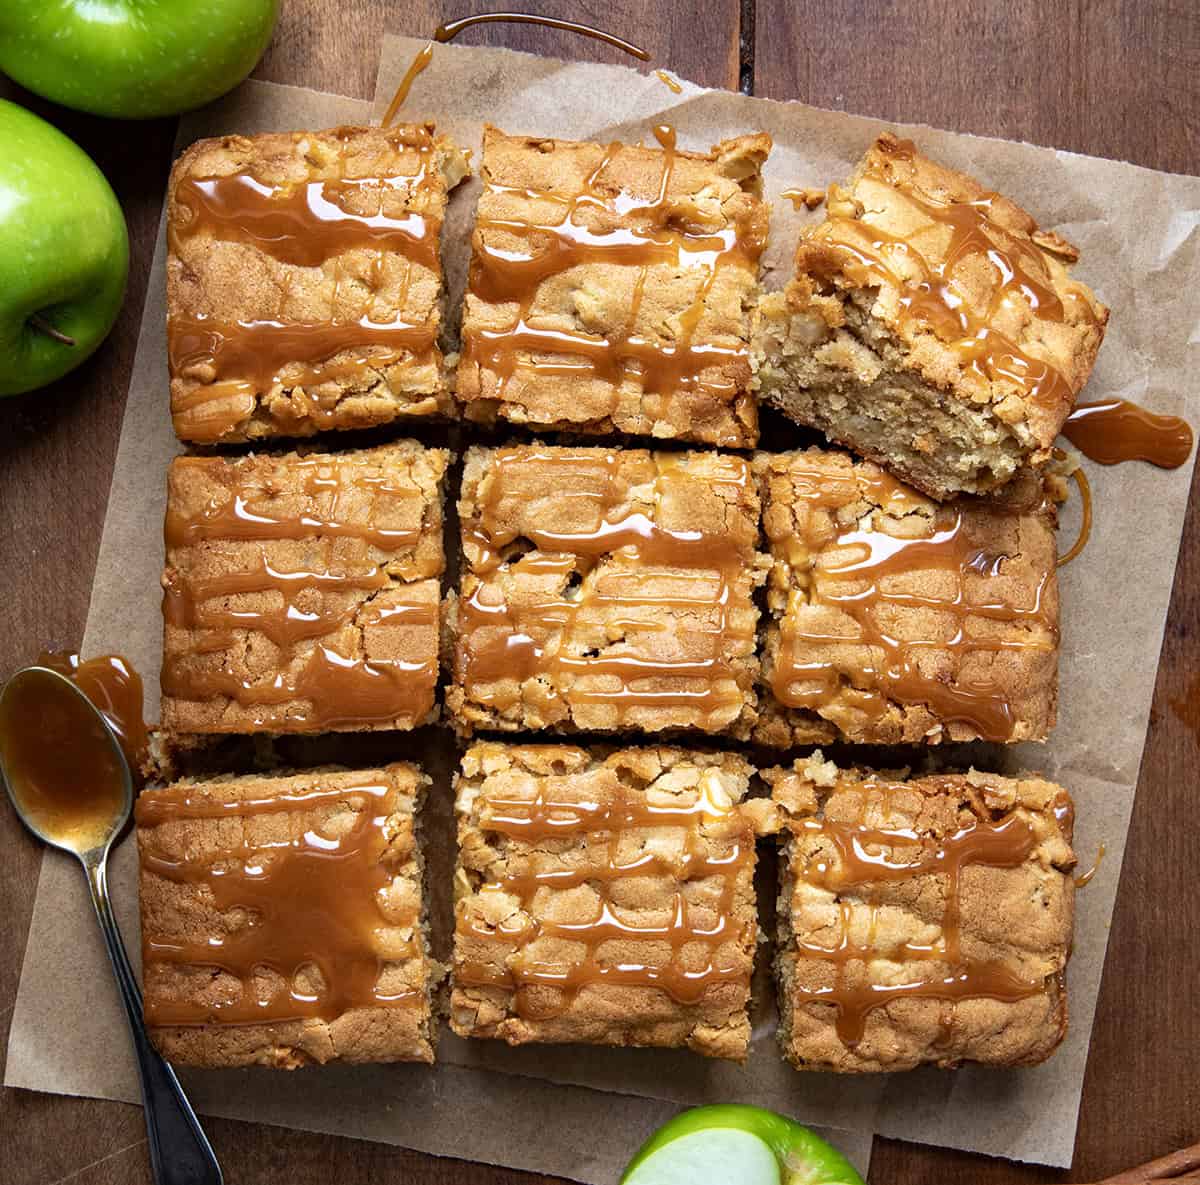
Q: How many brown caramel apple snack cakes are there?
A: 9